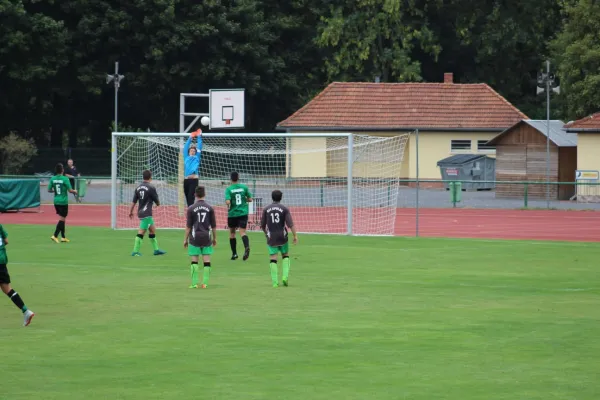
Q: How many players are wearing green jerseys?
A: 3